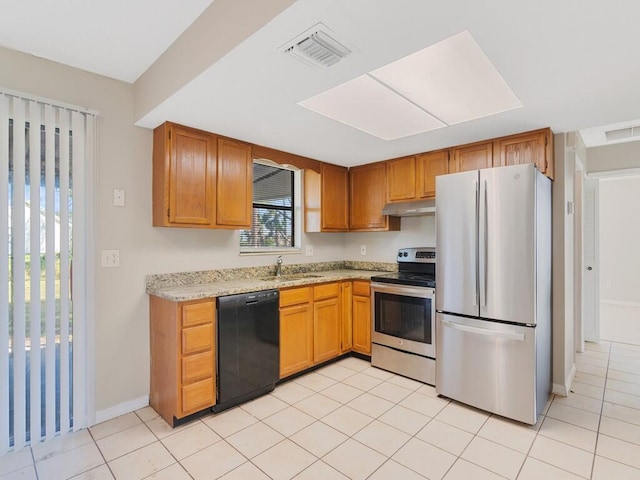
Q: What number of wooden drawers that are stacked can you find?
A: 4